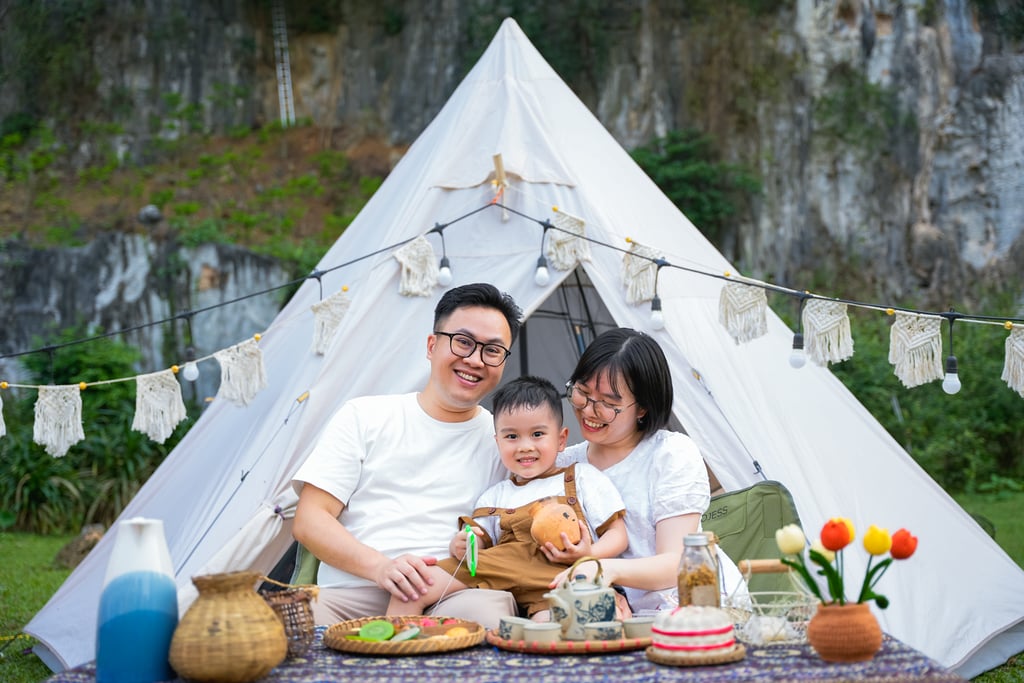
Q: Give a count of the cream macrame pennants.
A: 12